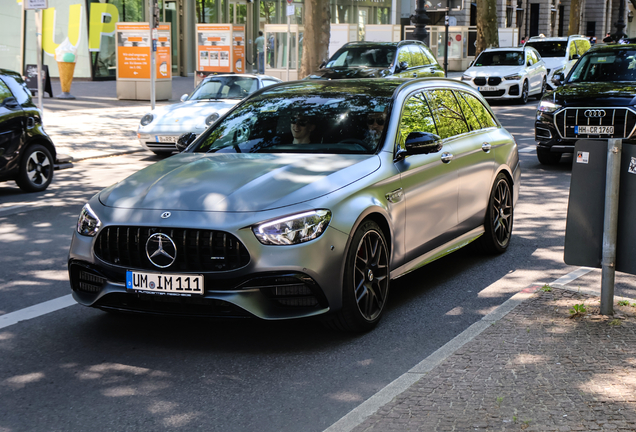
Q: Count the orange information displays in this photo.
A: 2